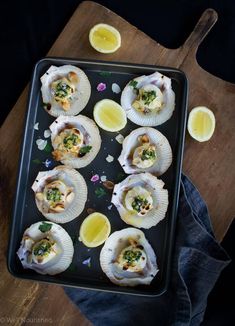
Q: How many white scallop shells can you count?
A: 8